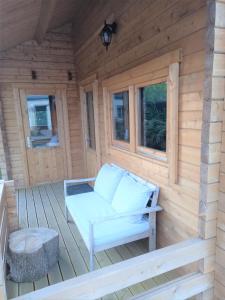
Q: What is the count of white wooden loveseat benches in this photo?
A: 1